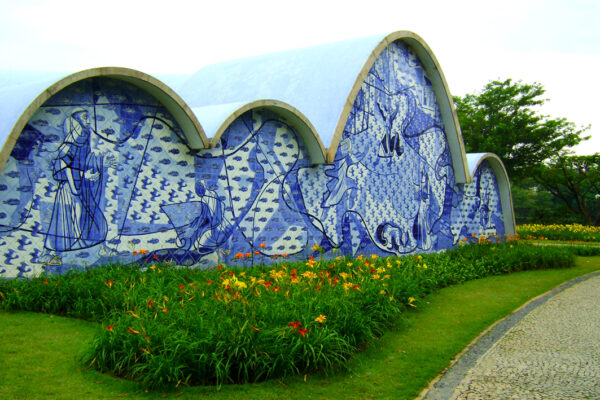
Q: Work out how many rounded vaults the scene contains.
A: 4